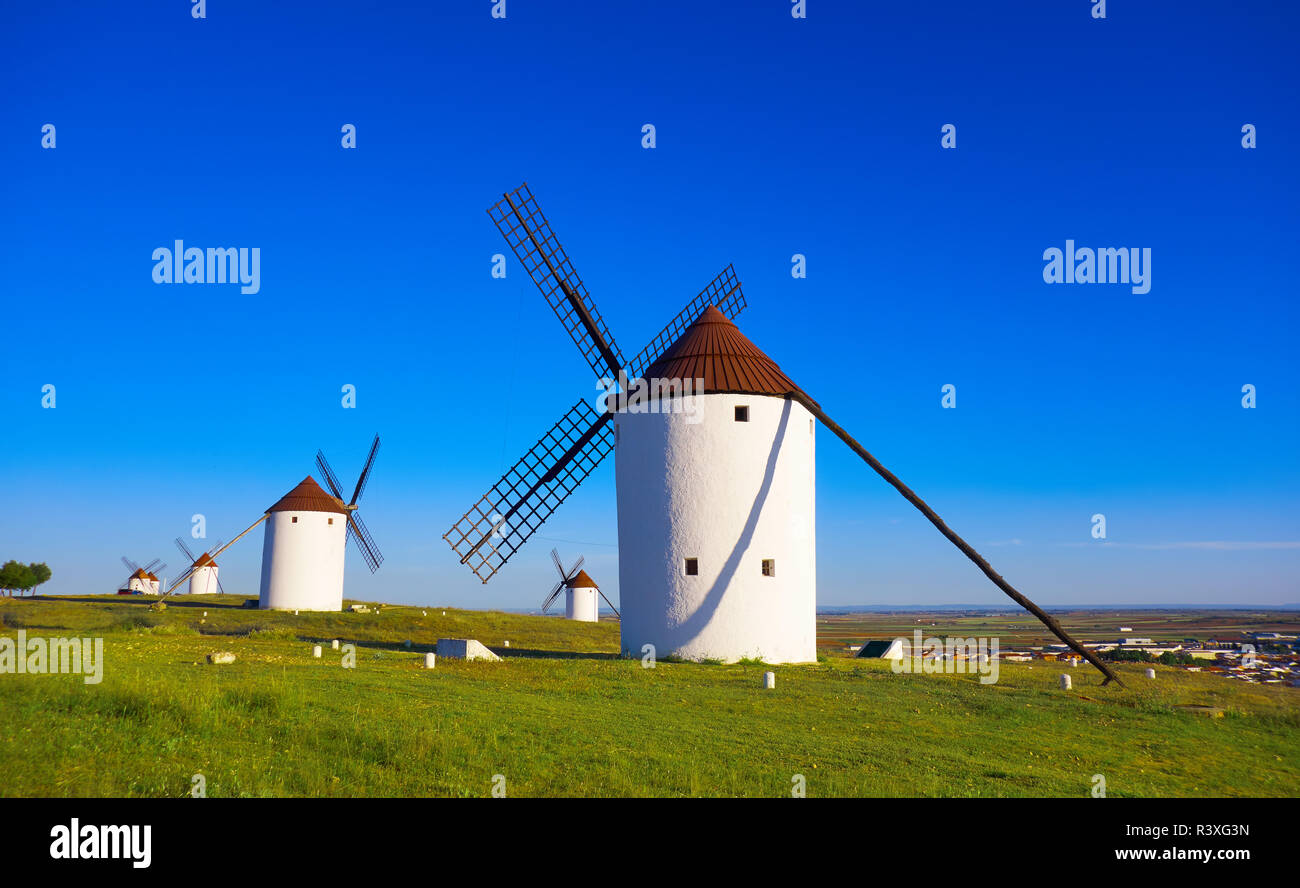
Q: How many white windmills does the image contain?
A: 6